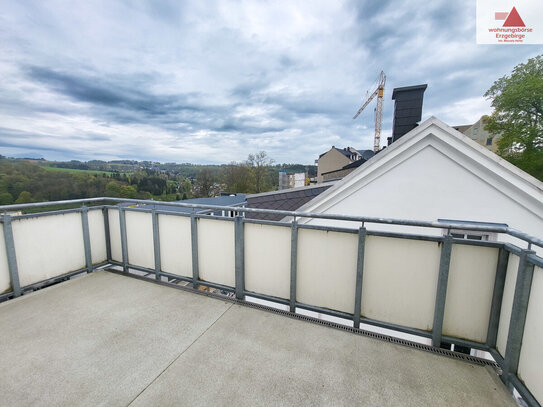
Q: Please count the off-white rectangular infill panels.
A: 13